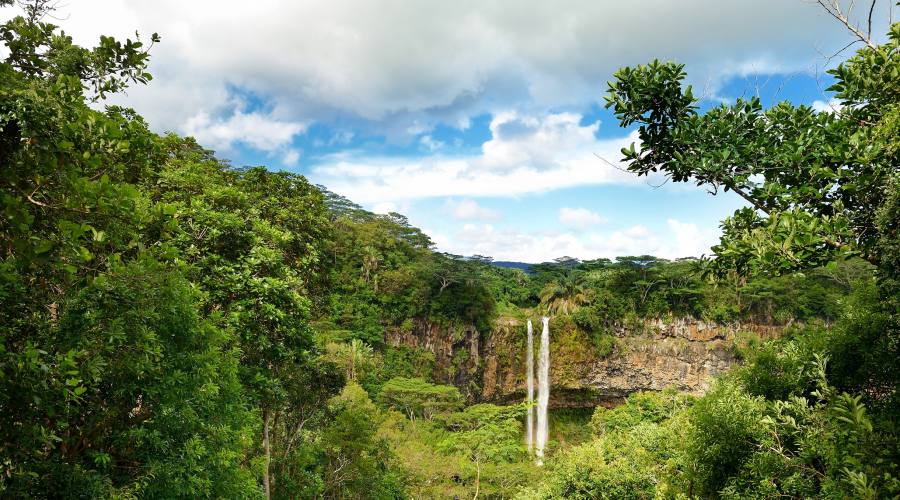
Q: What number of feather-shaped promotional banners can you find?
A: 0